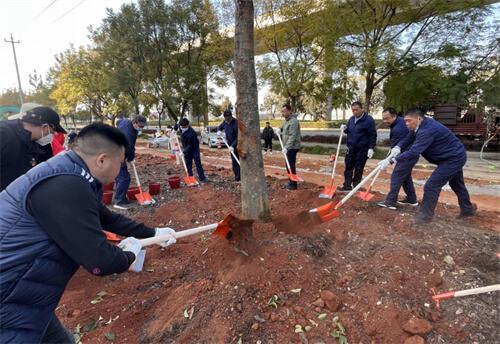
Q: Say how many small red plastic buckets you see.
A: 5